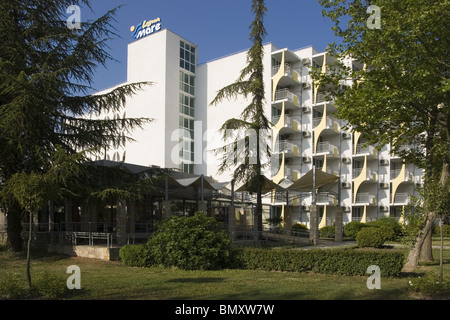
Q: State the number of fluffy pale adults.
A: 0